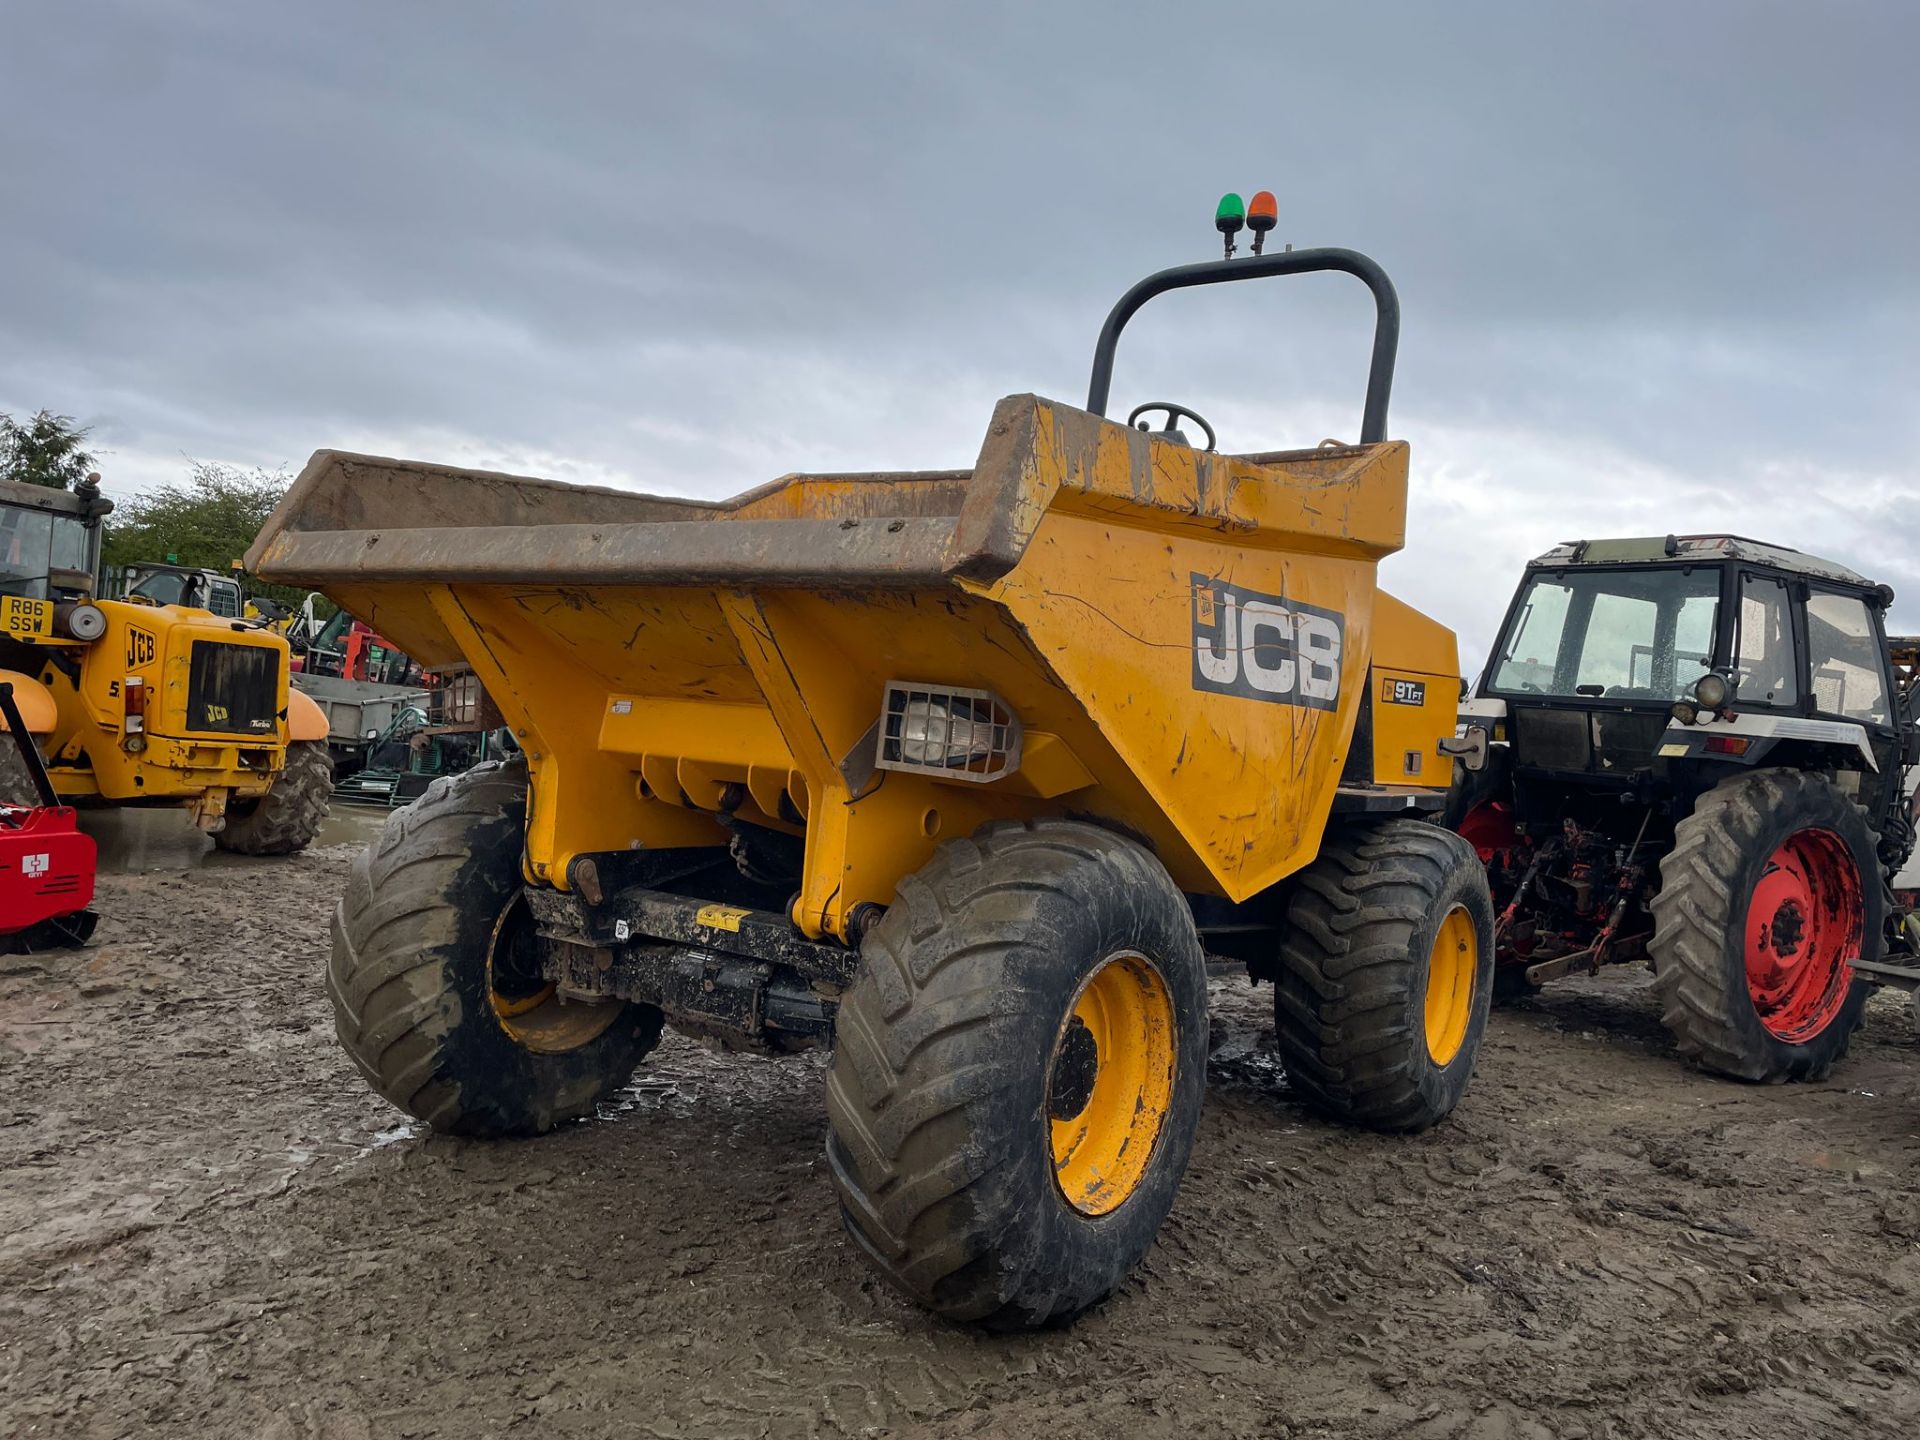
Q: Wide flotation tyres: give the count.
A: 3